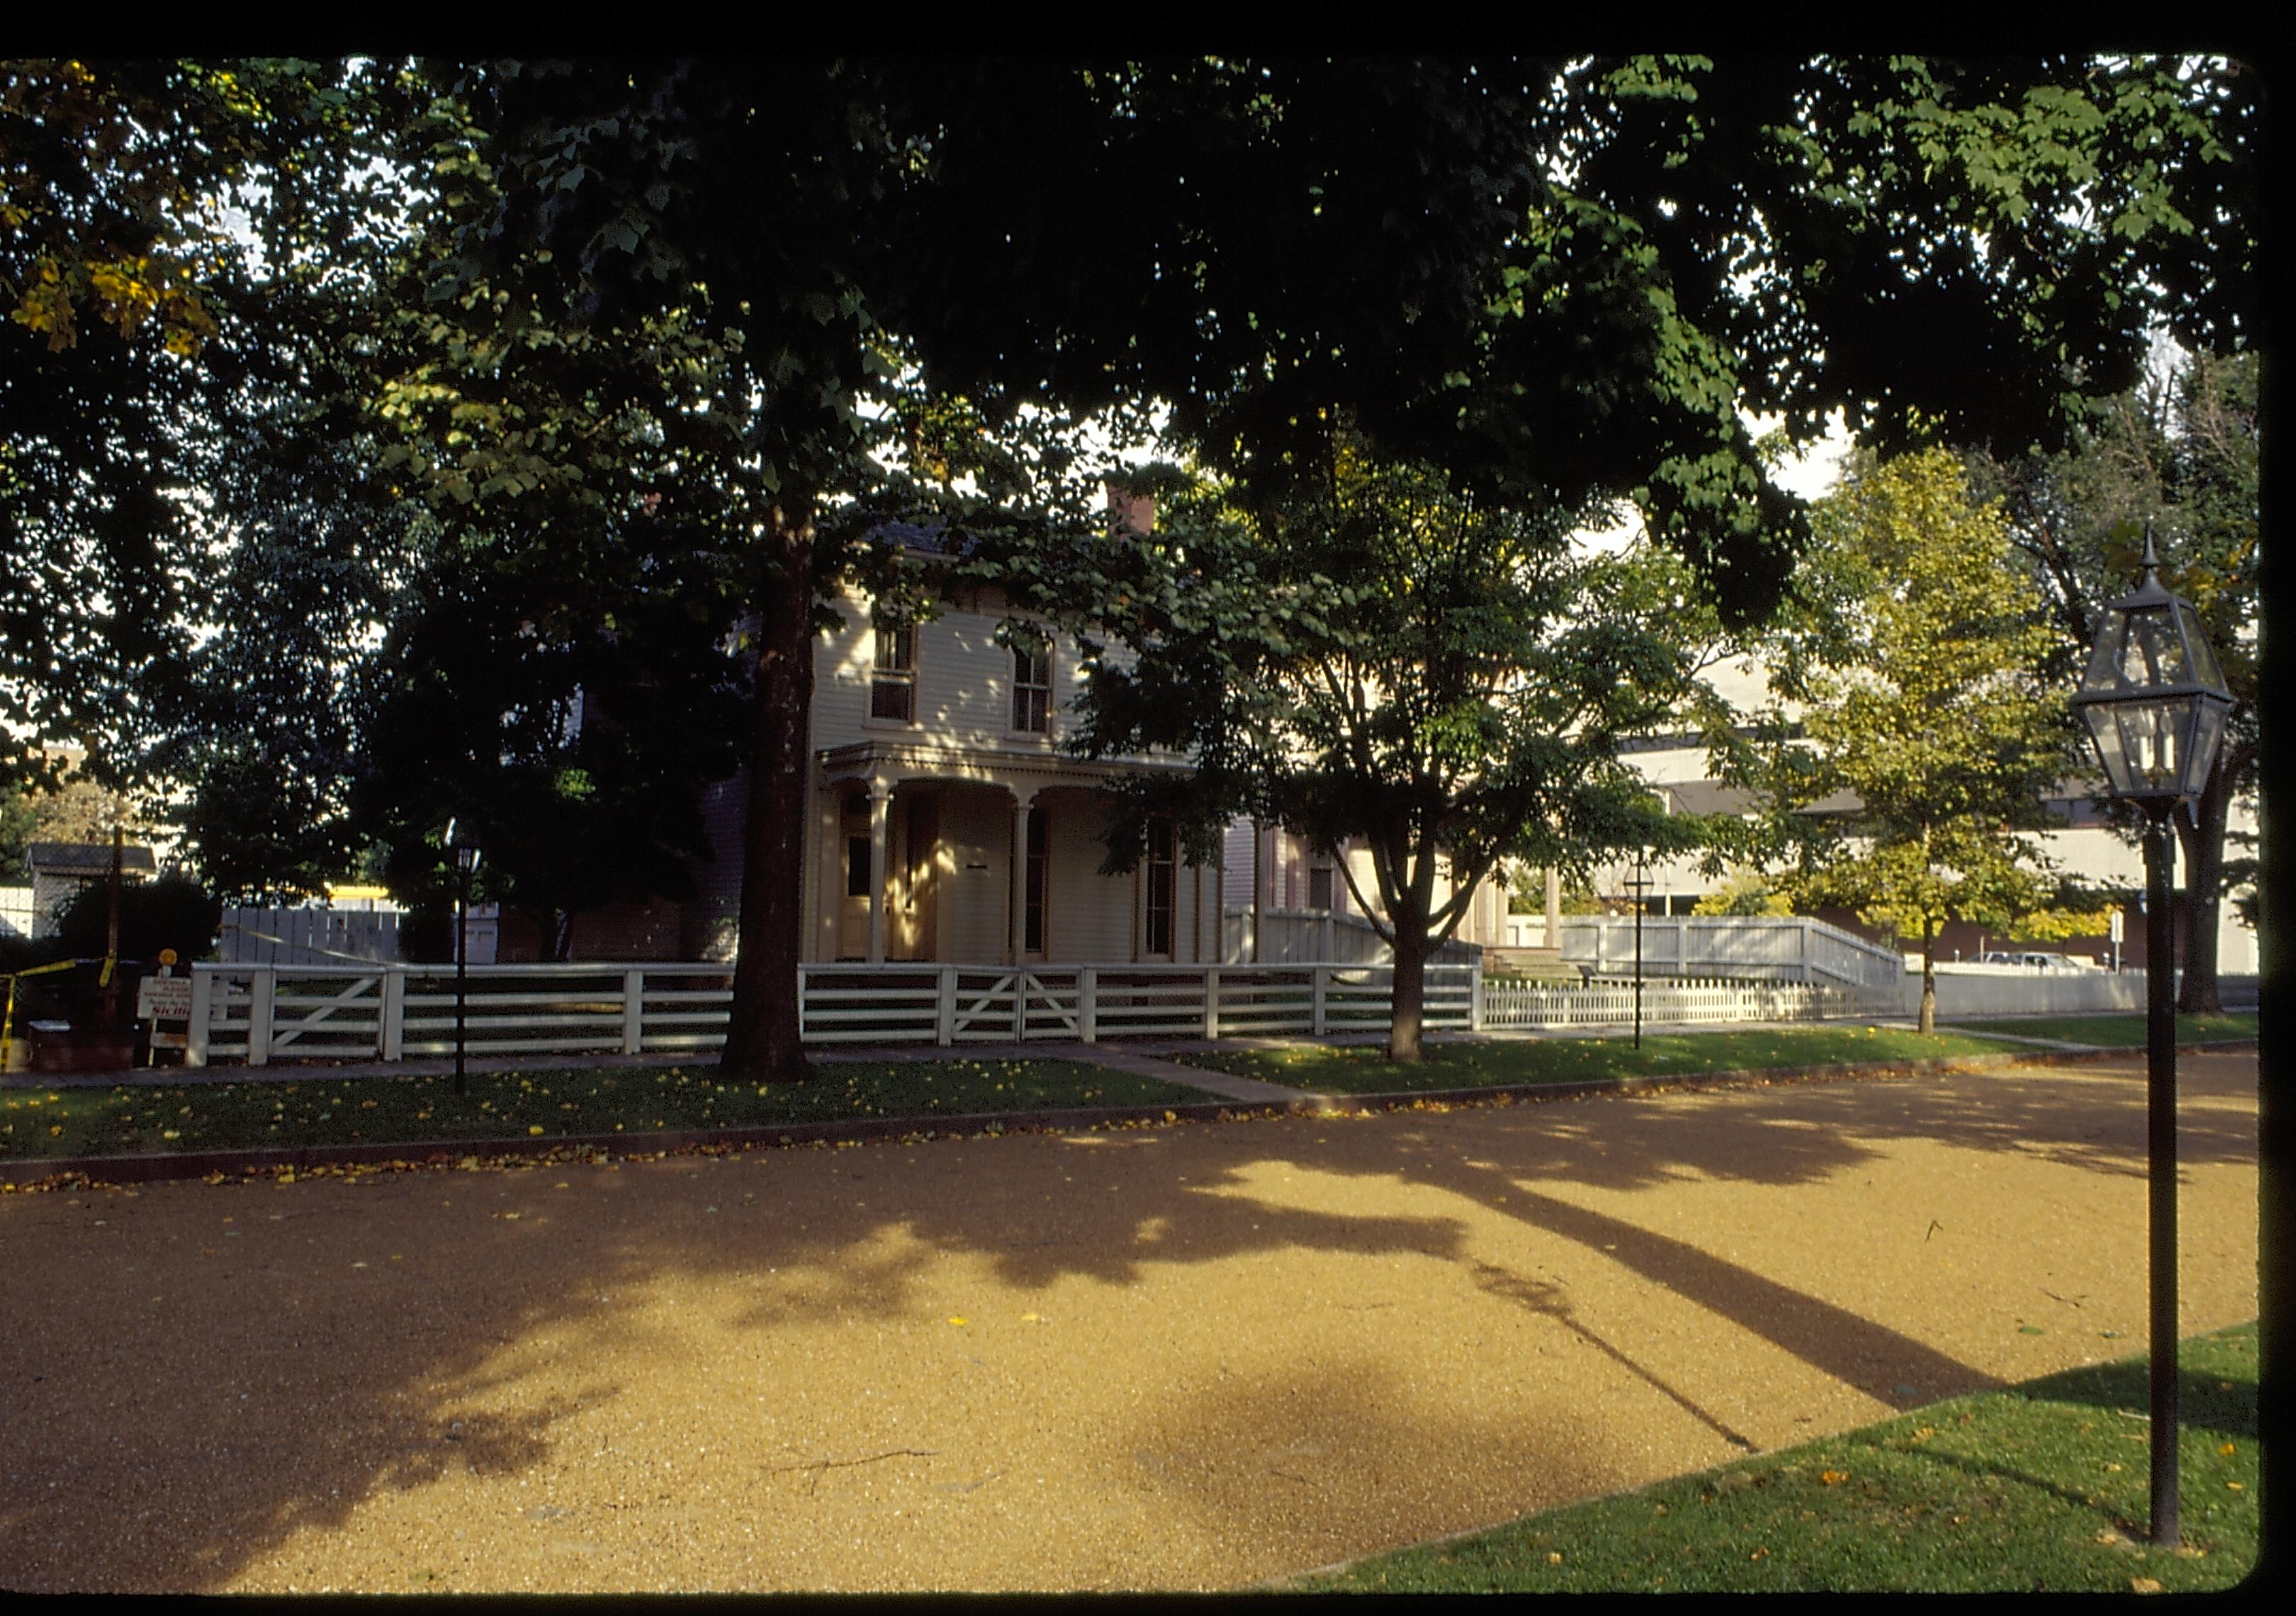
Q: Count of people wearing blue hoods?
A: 0